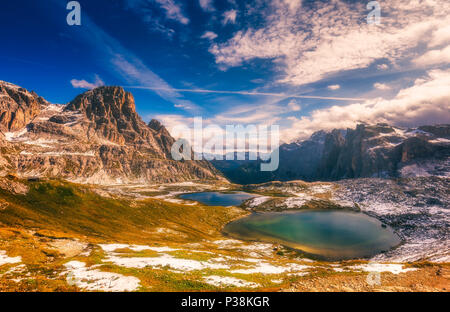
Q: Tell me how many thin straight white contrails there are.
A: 1